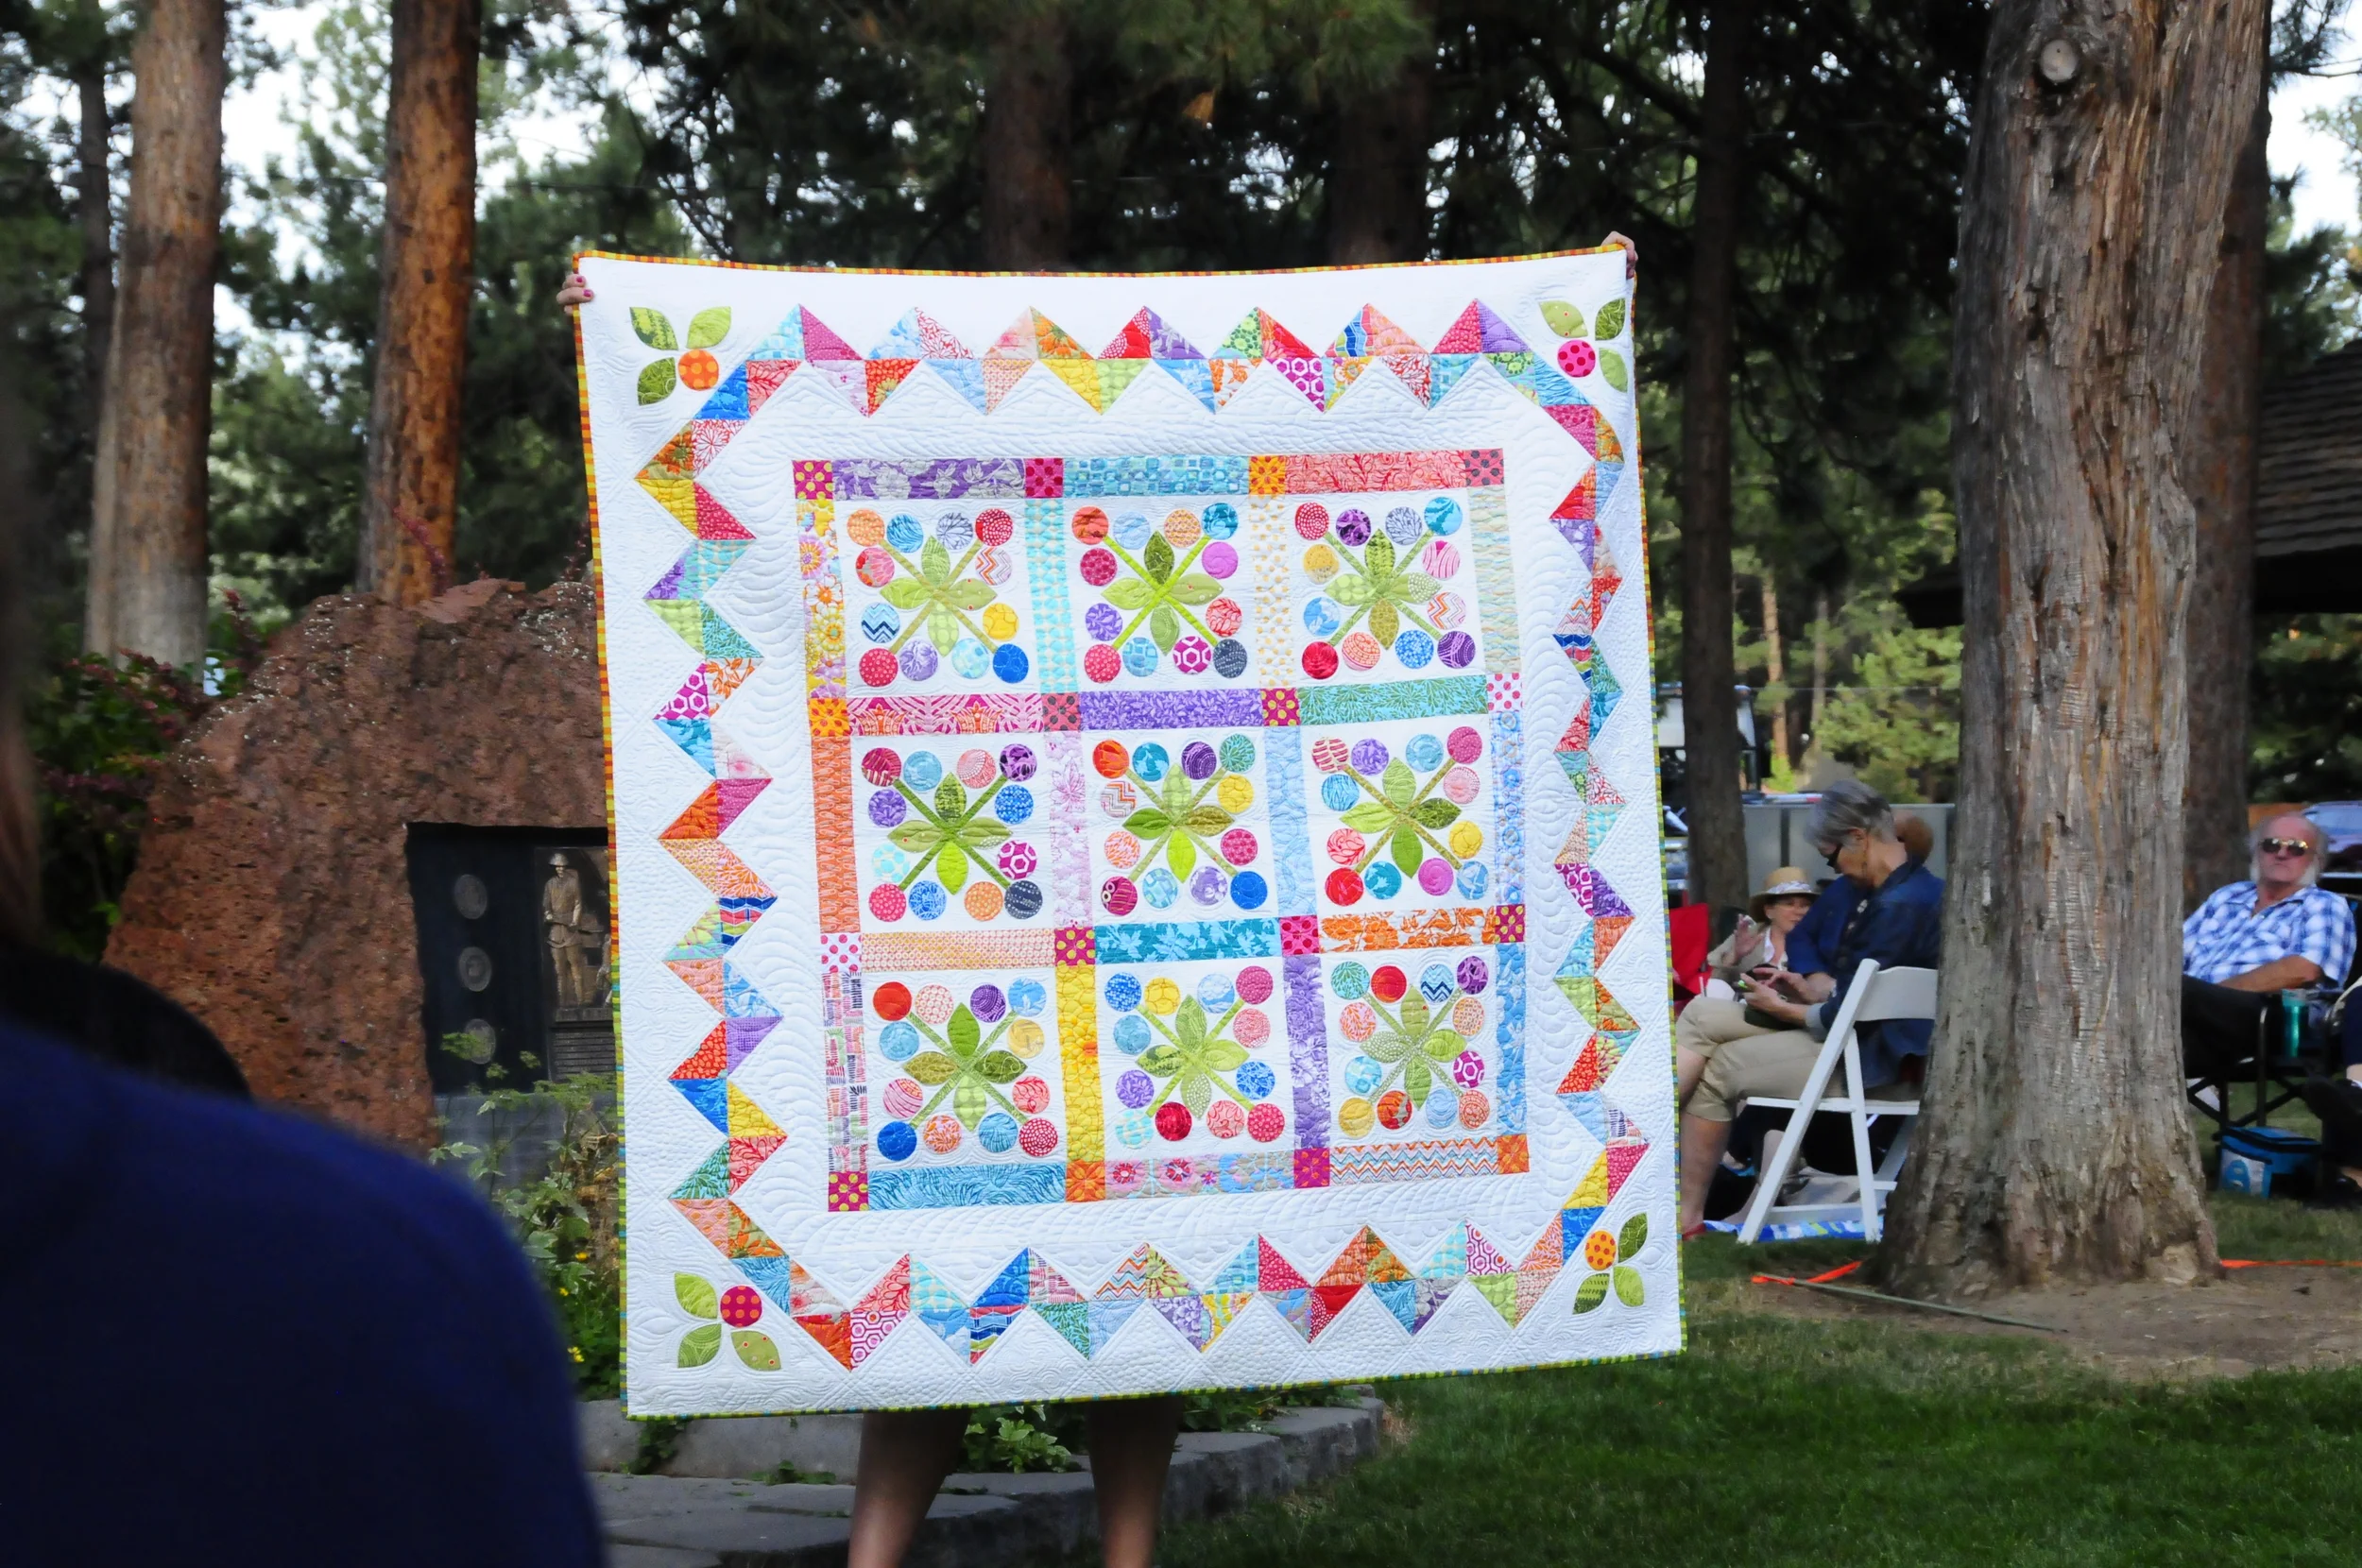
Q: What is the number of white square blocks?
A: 9